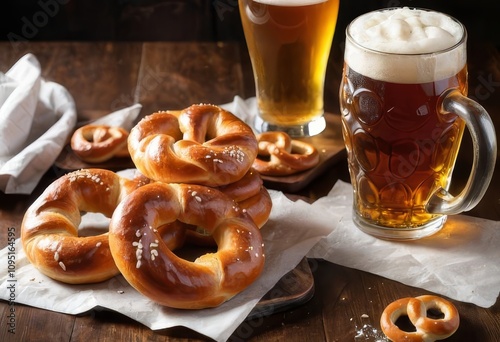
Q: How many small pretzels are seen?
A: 3